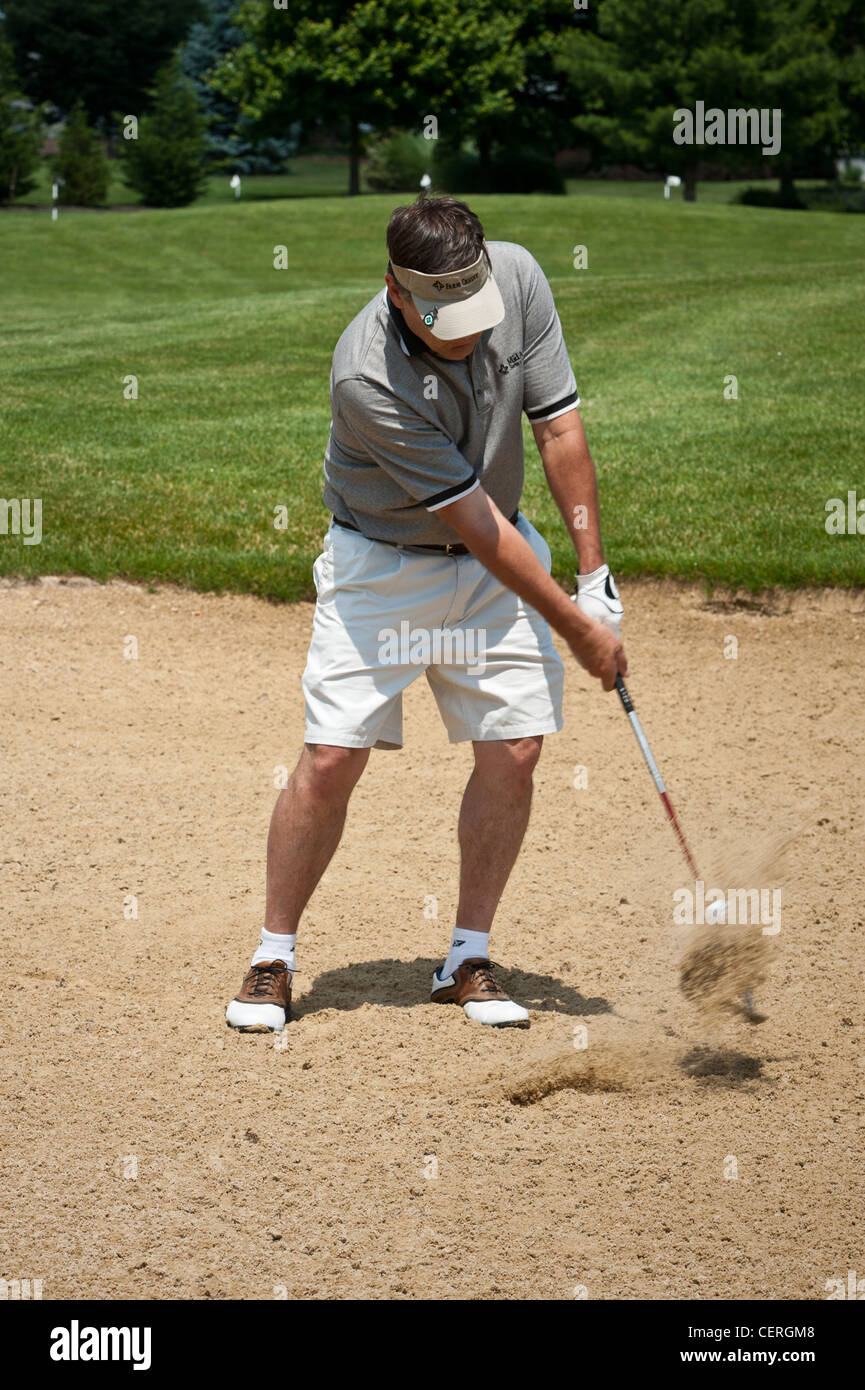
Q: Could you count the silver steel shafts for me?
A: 1